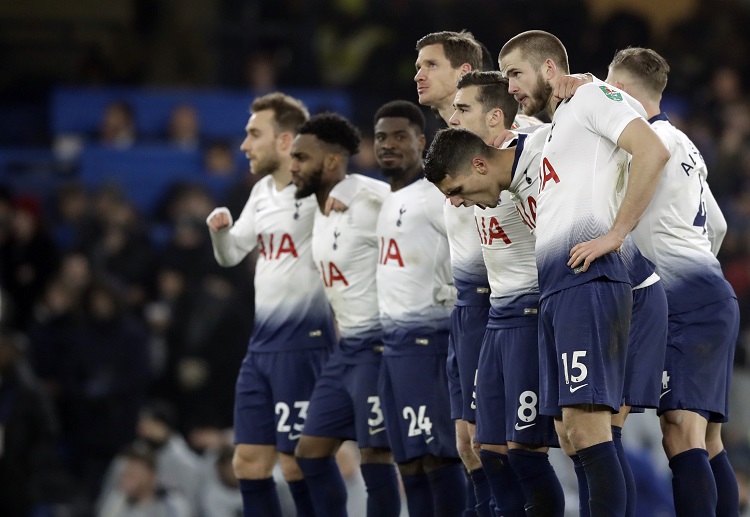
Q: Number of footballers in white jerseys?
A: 8